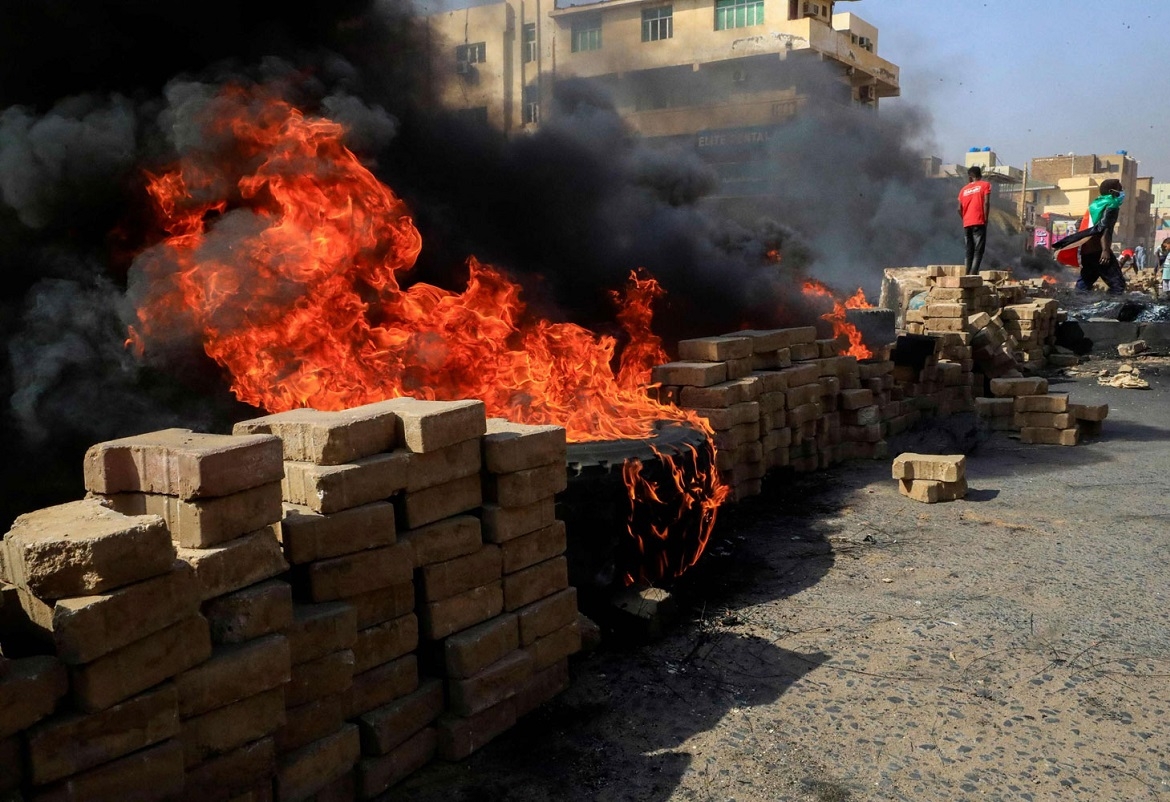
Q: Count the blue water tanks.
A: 3